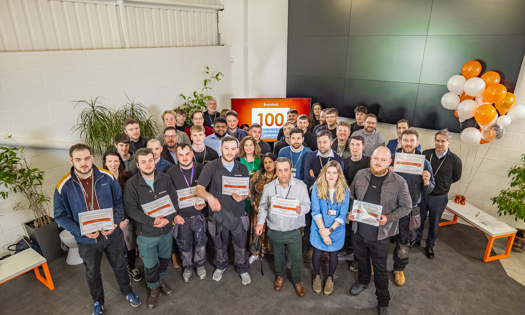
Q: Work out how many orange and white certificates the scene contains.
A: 7